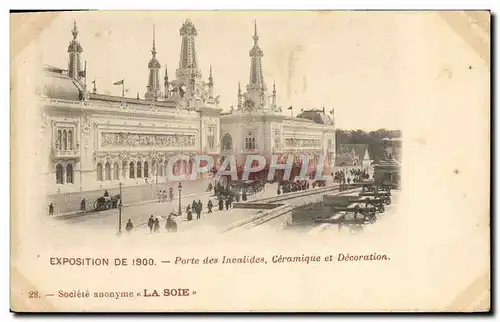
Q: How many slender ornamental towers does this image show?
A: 4